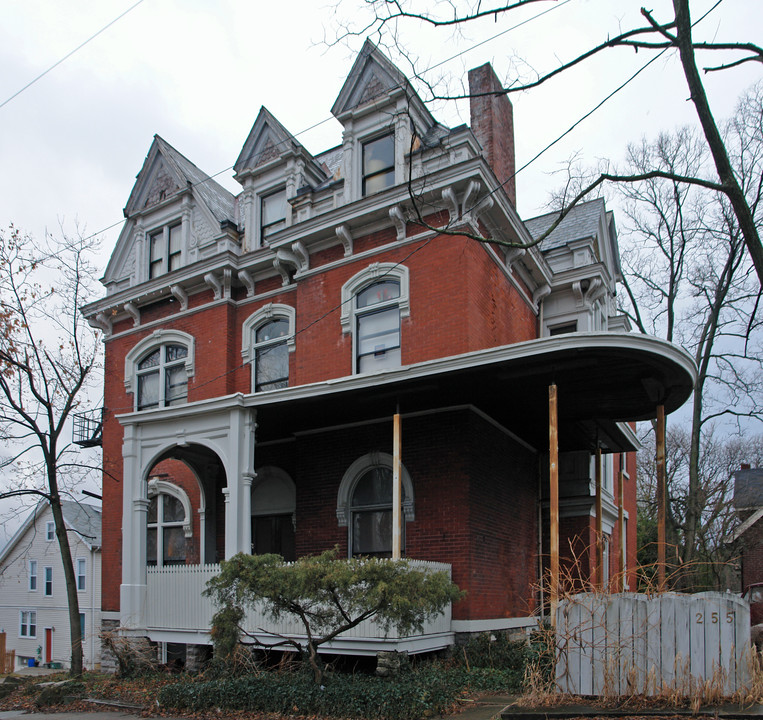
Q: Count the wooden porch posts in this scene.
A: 5